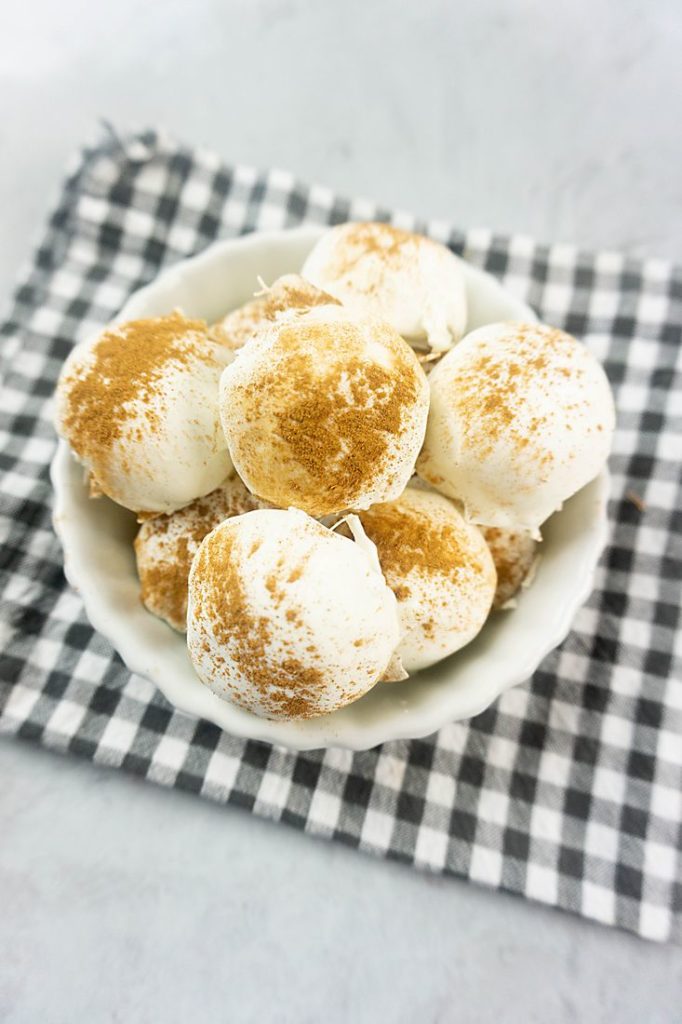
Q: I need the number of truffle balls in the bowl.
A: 9